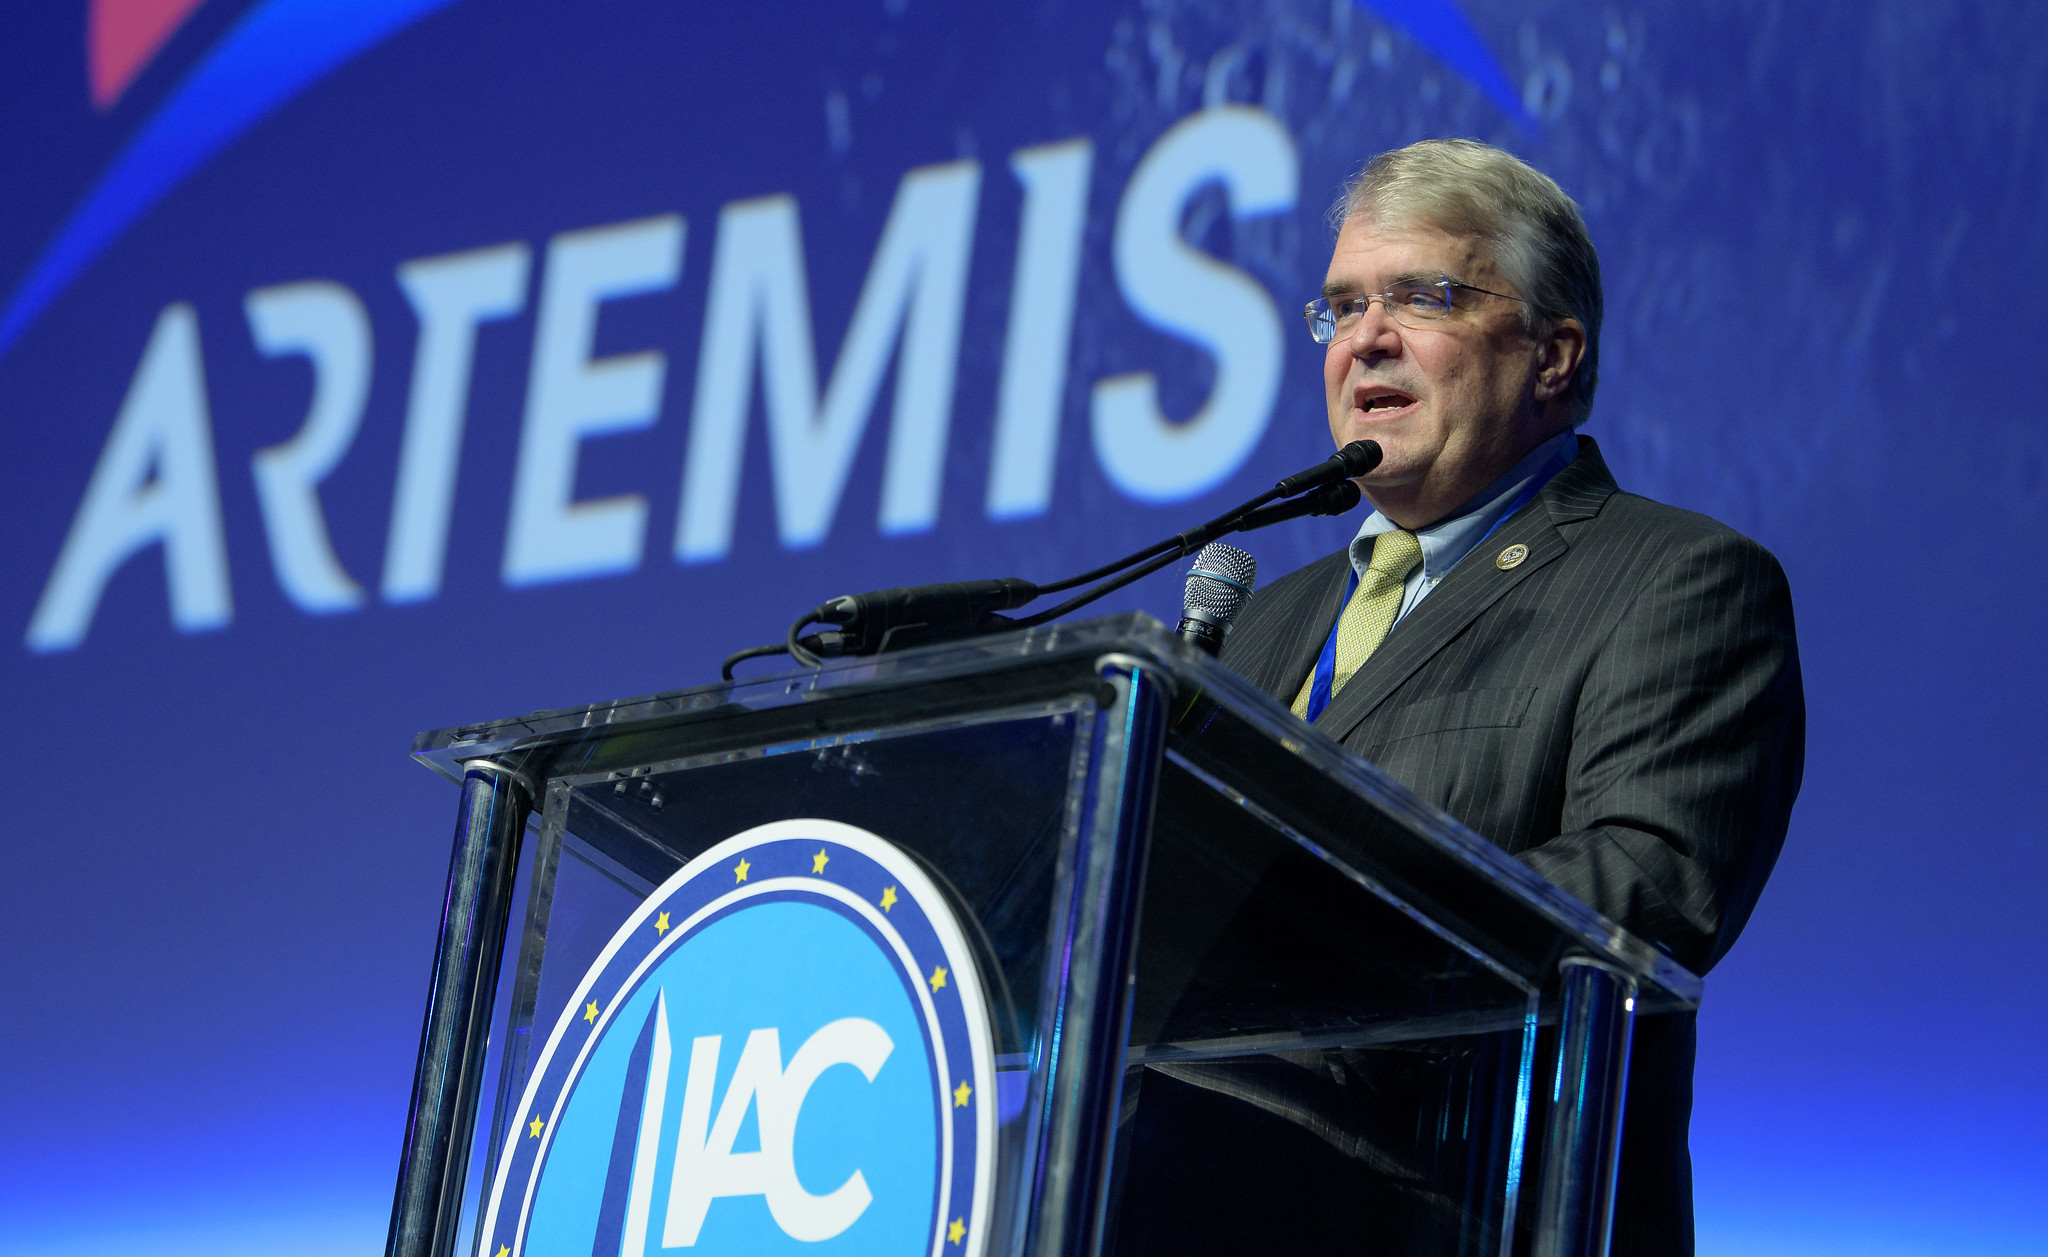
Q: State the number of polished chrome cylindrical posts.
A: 3